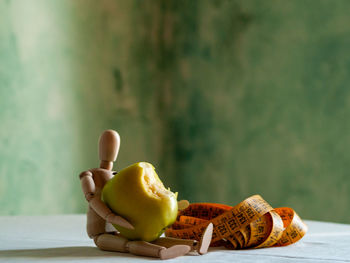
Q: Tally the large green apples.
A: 1